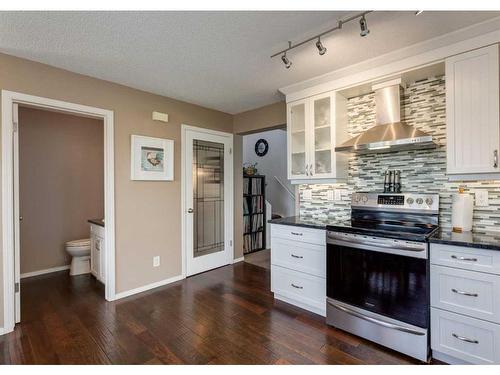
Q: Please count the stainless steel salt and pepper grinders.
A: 2